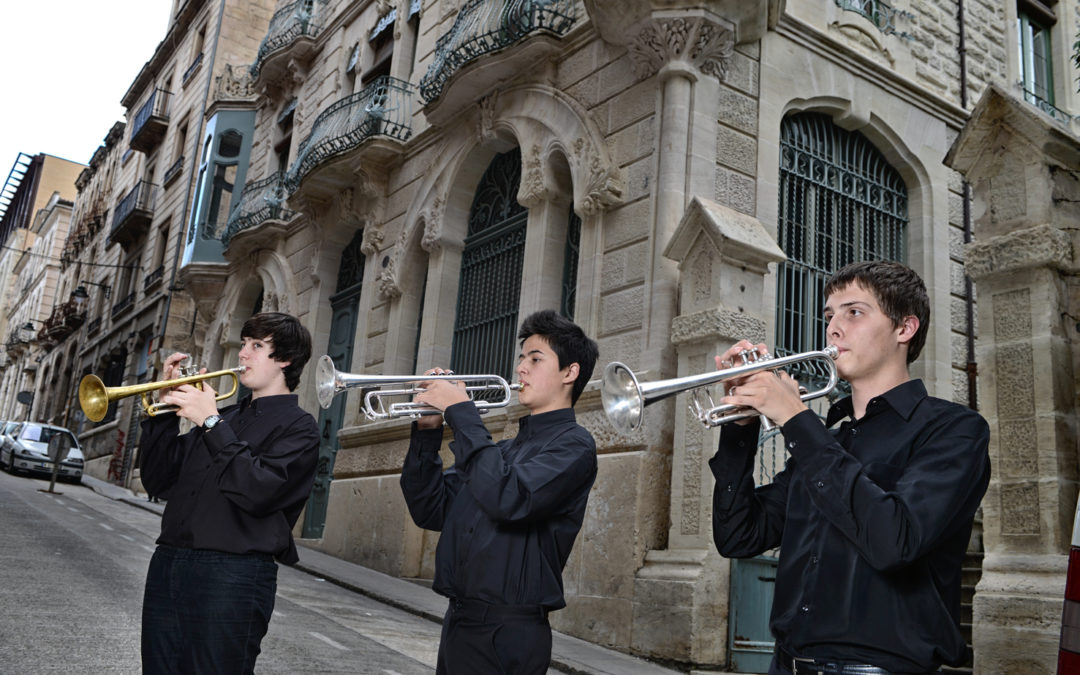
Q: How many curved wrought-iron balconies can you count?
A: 4